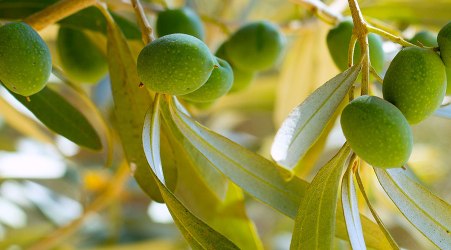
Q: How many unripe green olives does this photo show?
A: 12